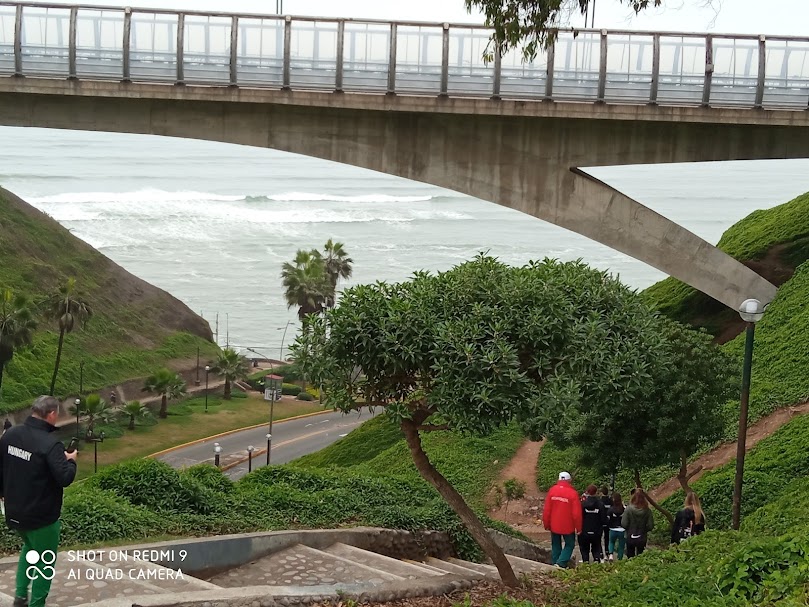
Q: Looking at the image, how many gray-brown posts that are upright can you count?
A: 15